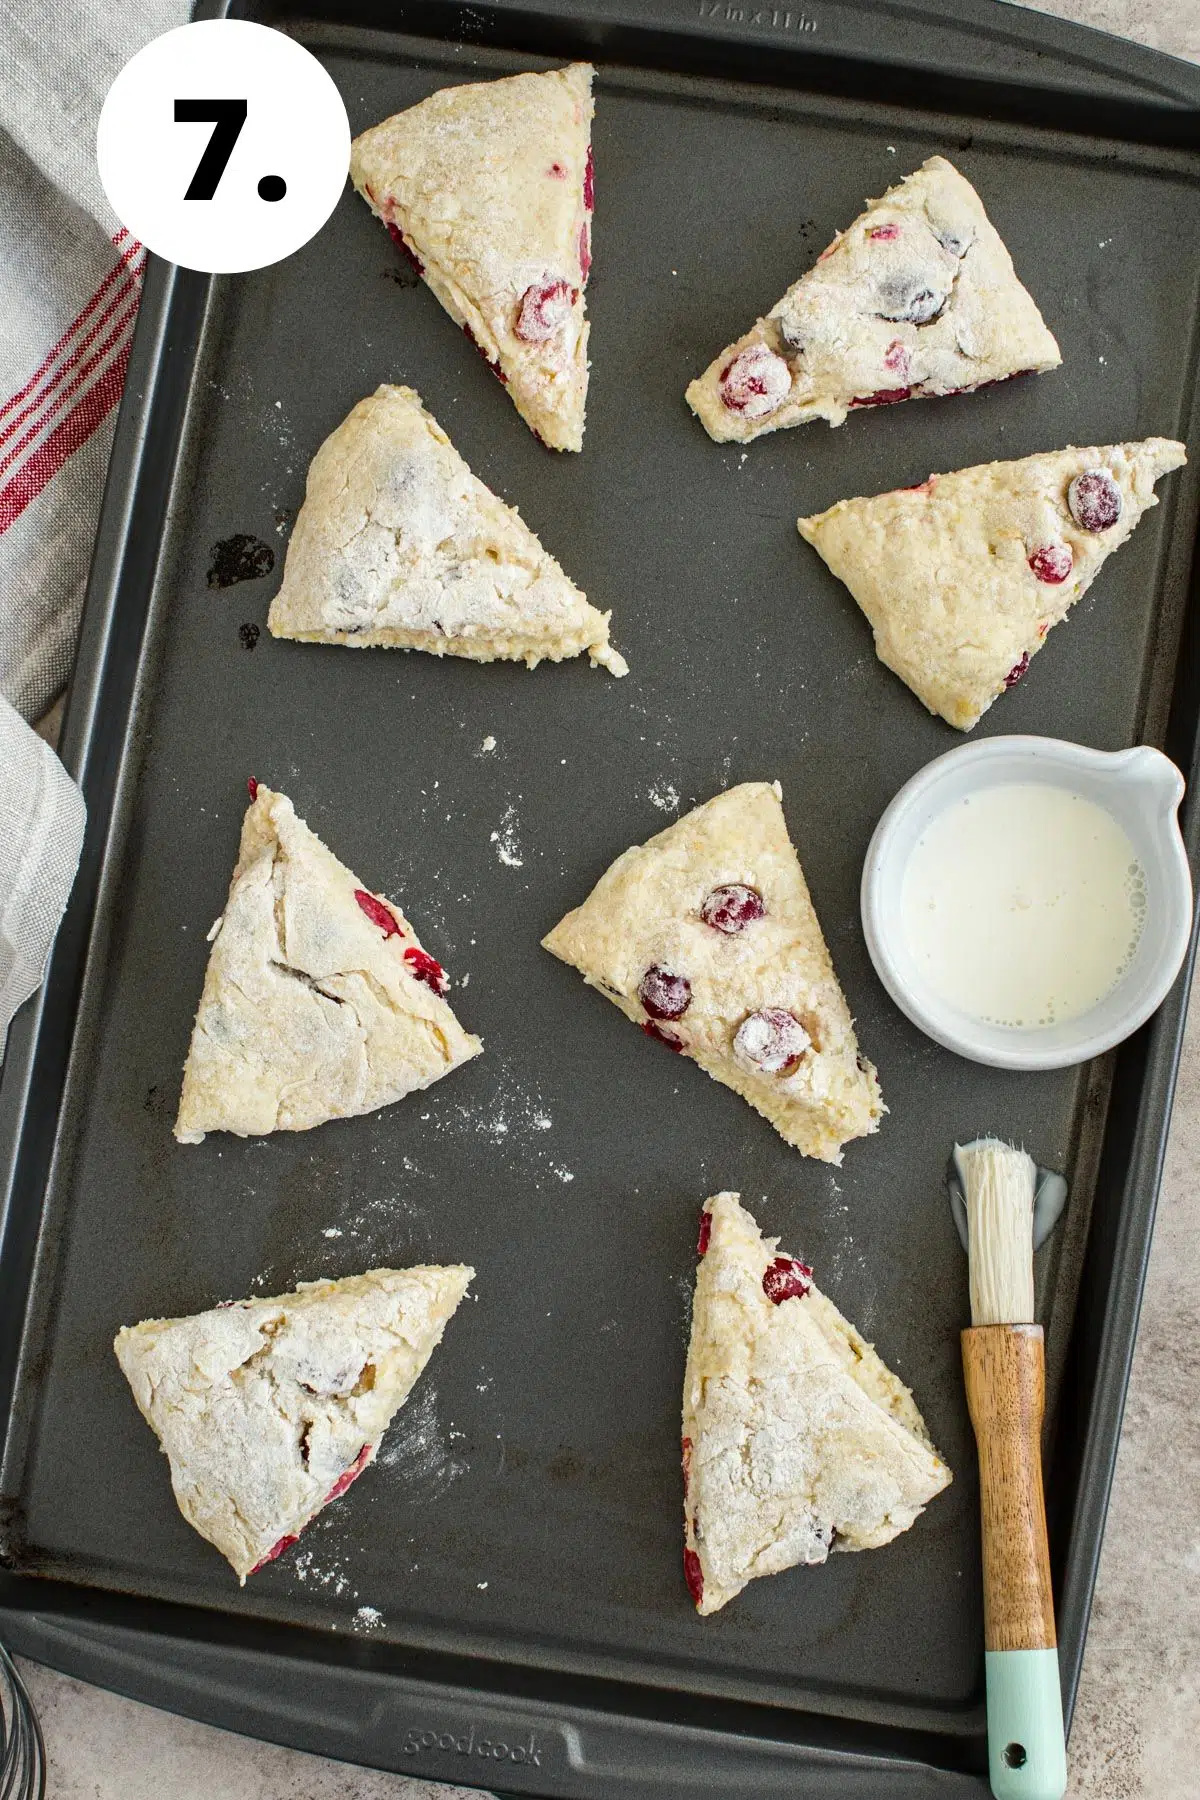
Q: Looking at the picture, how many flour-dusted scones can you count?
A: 8